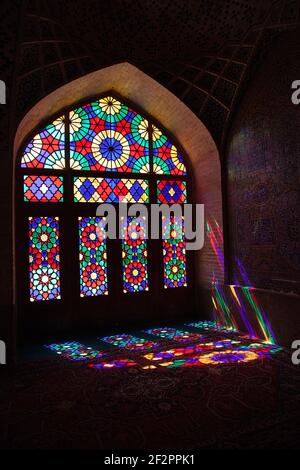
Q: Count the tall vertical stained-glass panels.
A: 4